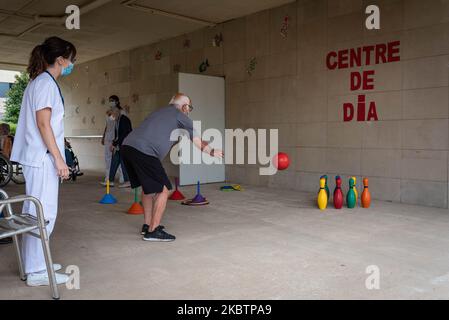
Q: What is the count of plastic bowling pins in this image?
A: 6